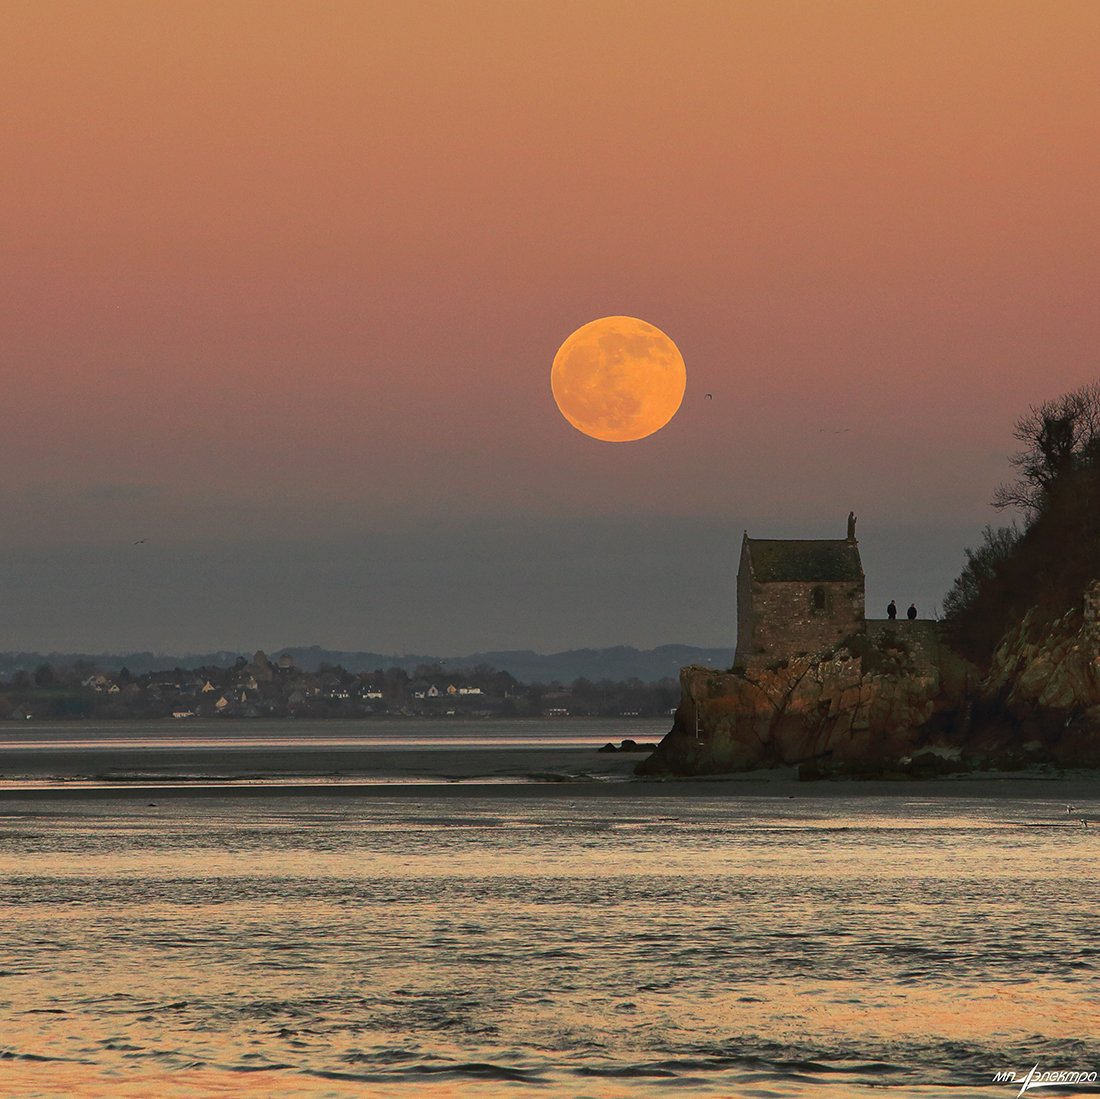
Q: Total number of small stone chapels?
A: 1